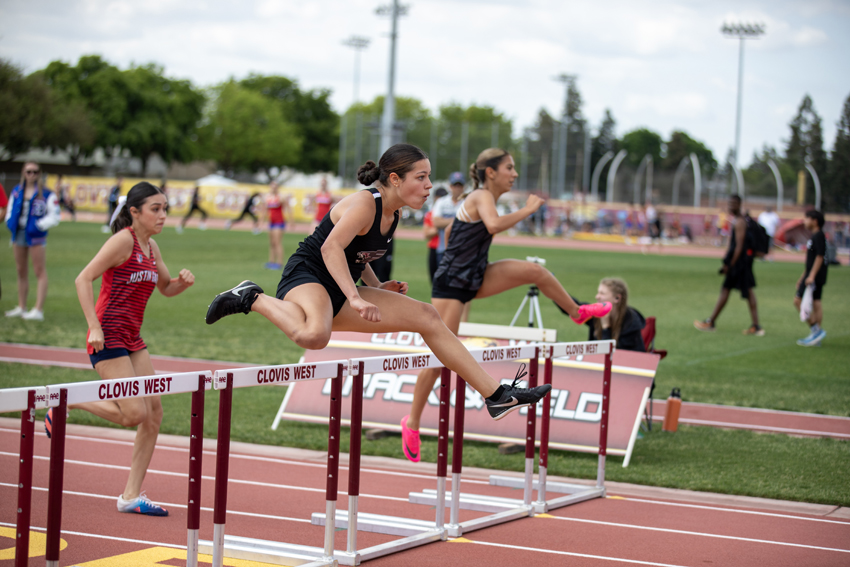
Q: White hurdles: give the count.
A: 6